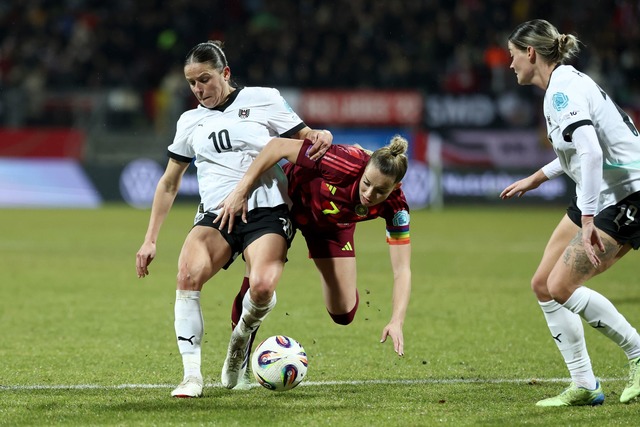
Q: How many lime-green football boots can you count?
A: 2